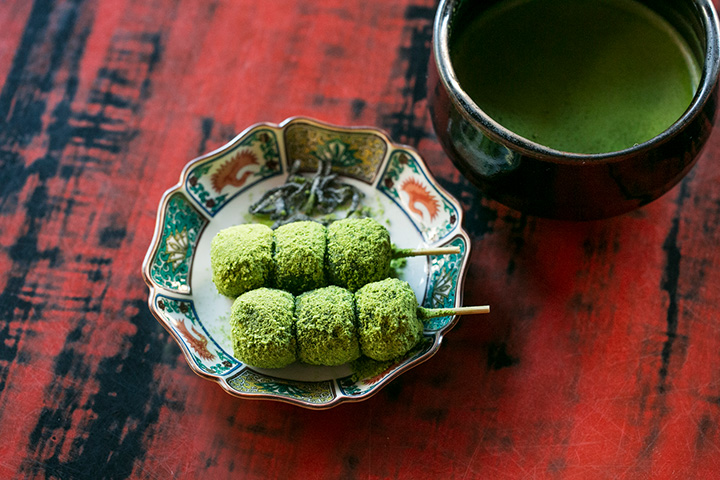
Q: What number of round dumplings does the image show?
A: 6